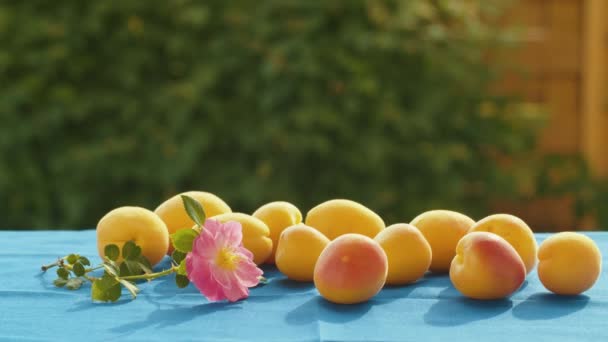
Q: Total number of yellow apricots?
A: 12